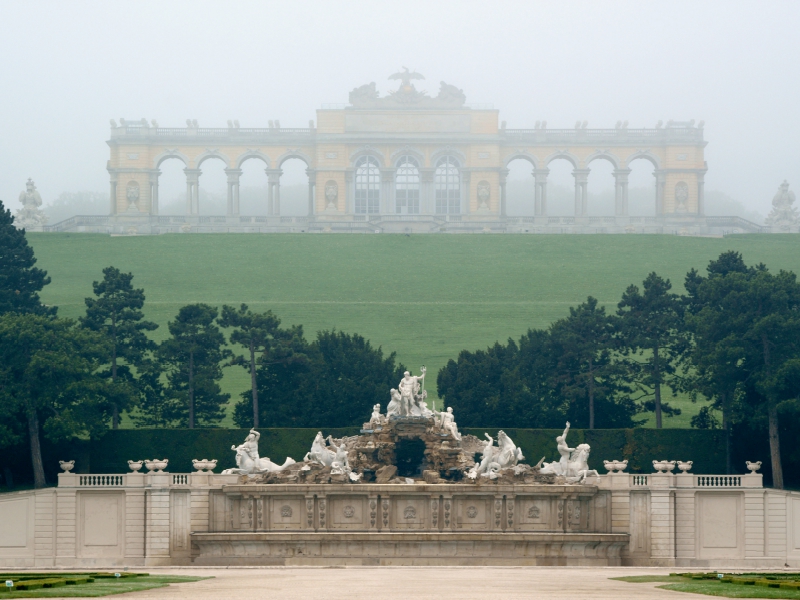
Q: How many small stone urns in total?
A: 12